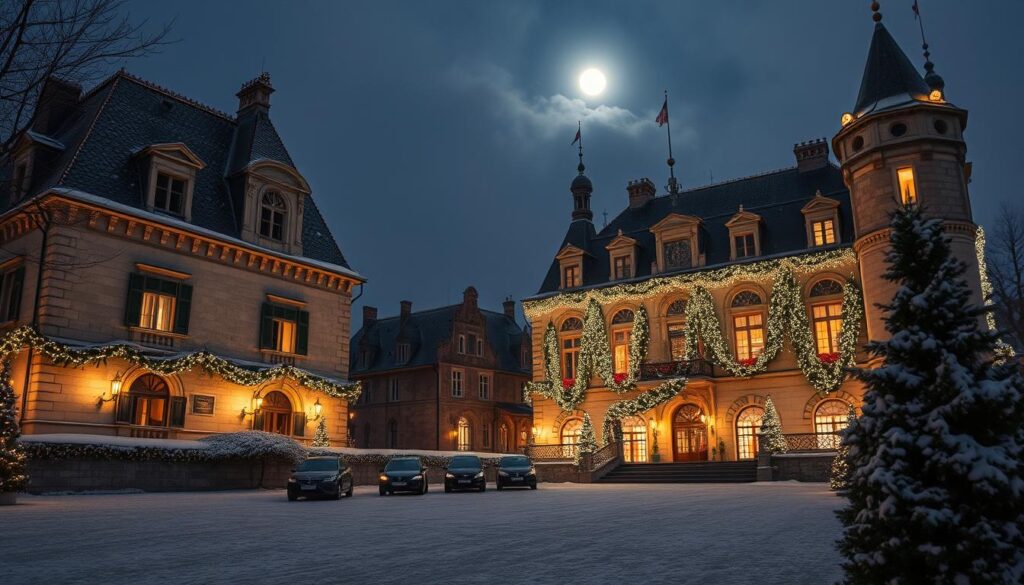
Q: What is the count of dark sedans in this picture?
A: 4